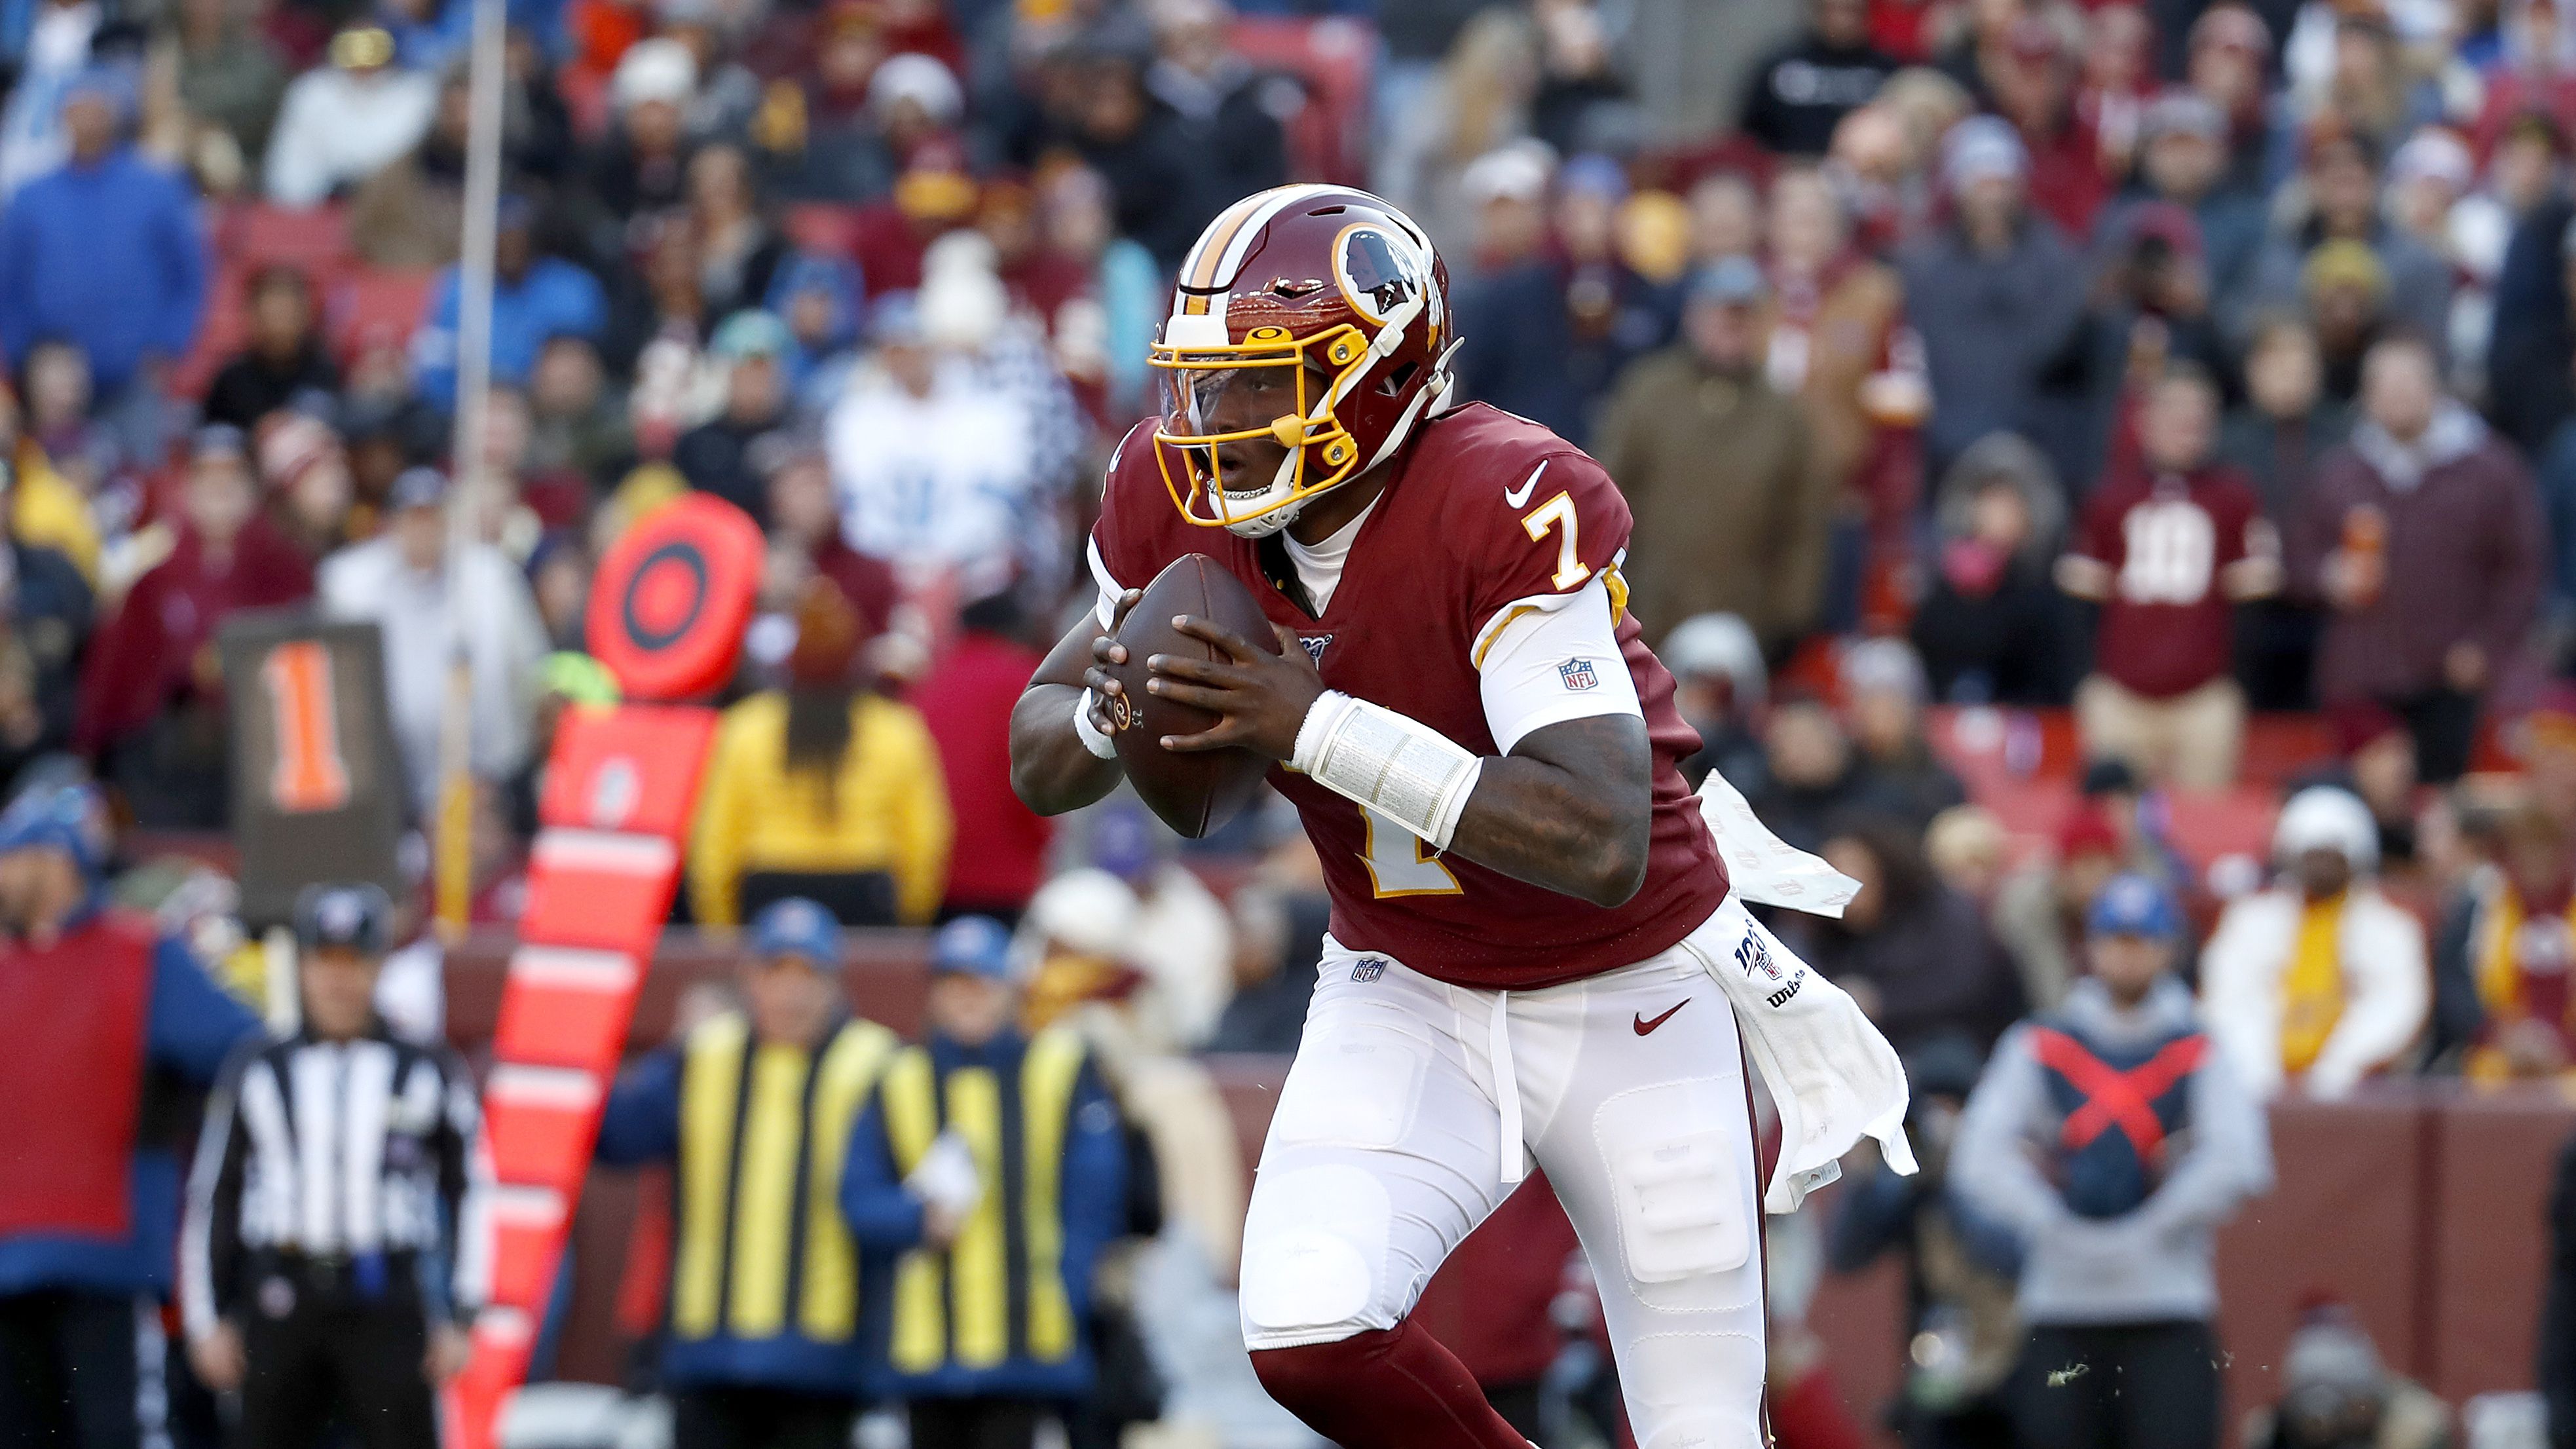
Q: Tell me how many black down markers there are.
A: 1